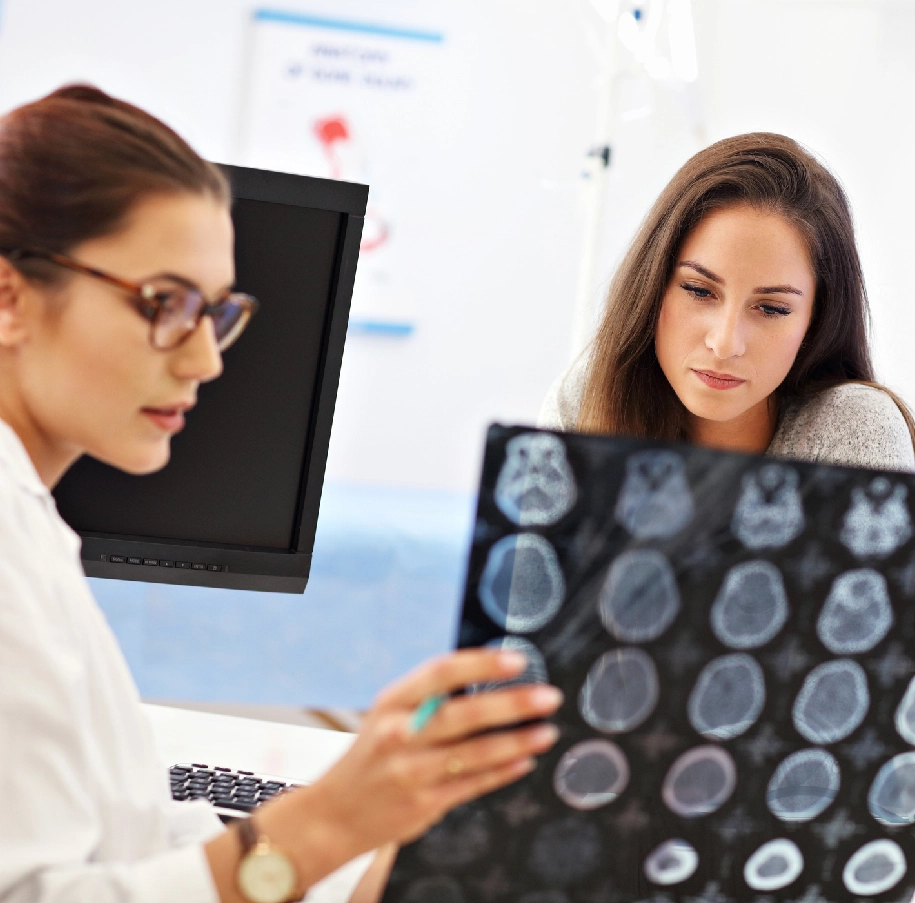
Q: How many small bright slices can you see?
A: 3